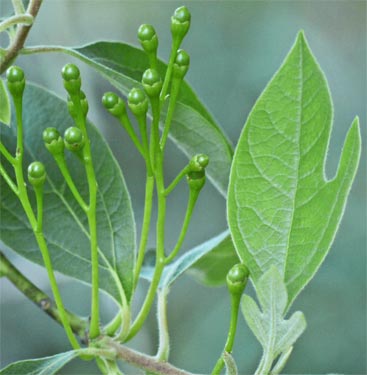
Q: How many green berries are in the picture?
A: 15